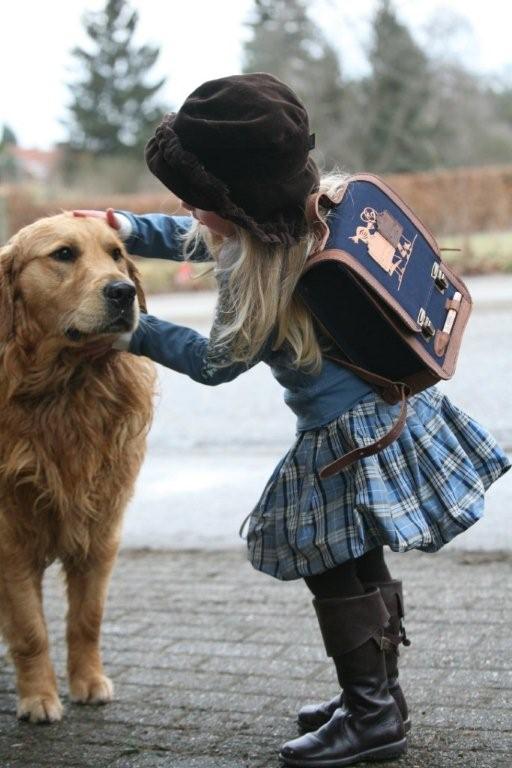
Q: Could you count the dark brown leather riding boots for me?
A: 2